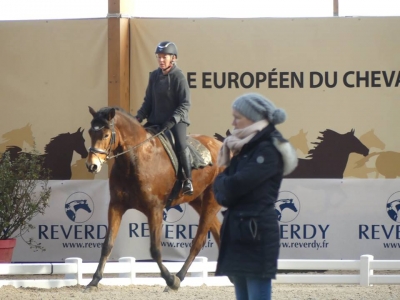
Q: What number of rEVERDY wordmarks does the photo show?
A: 4